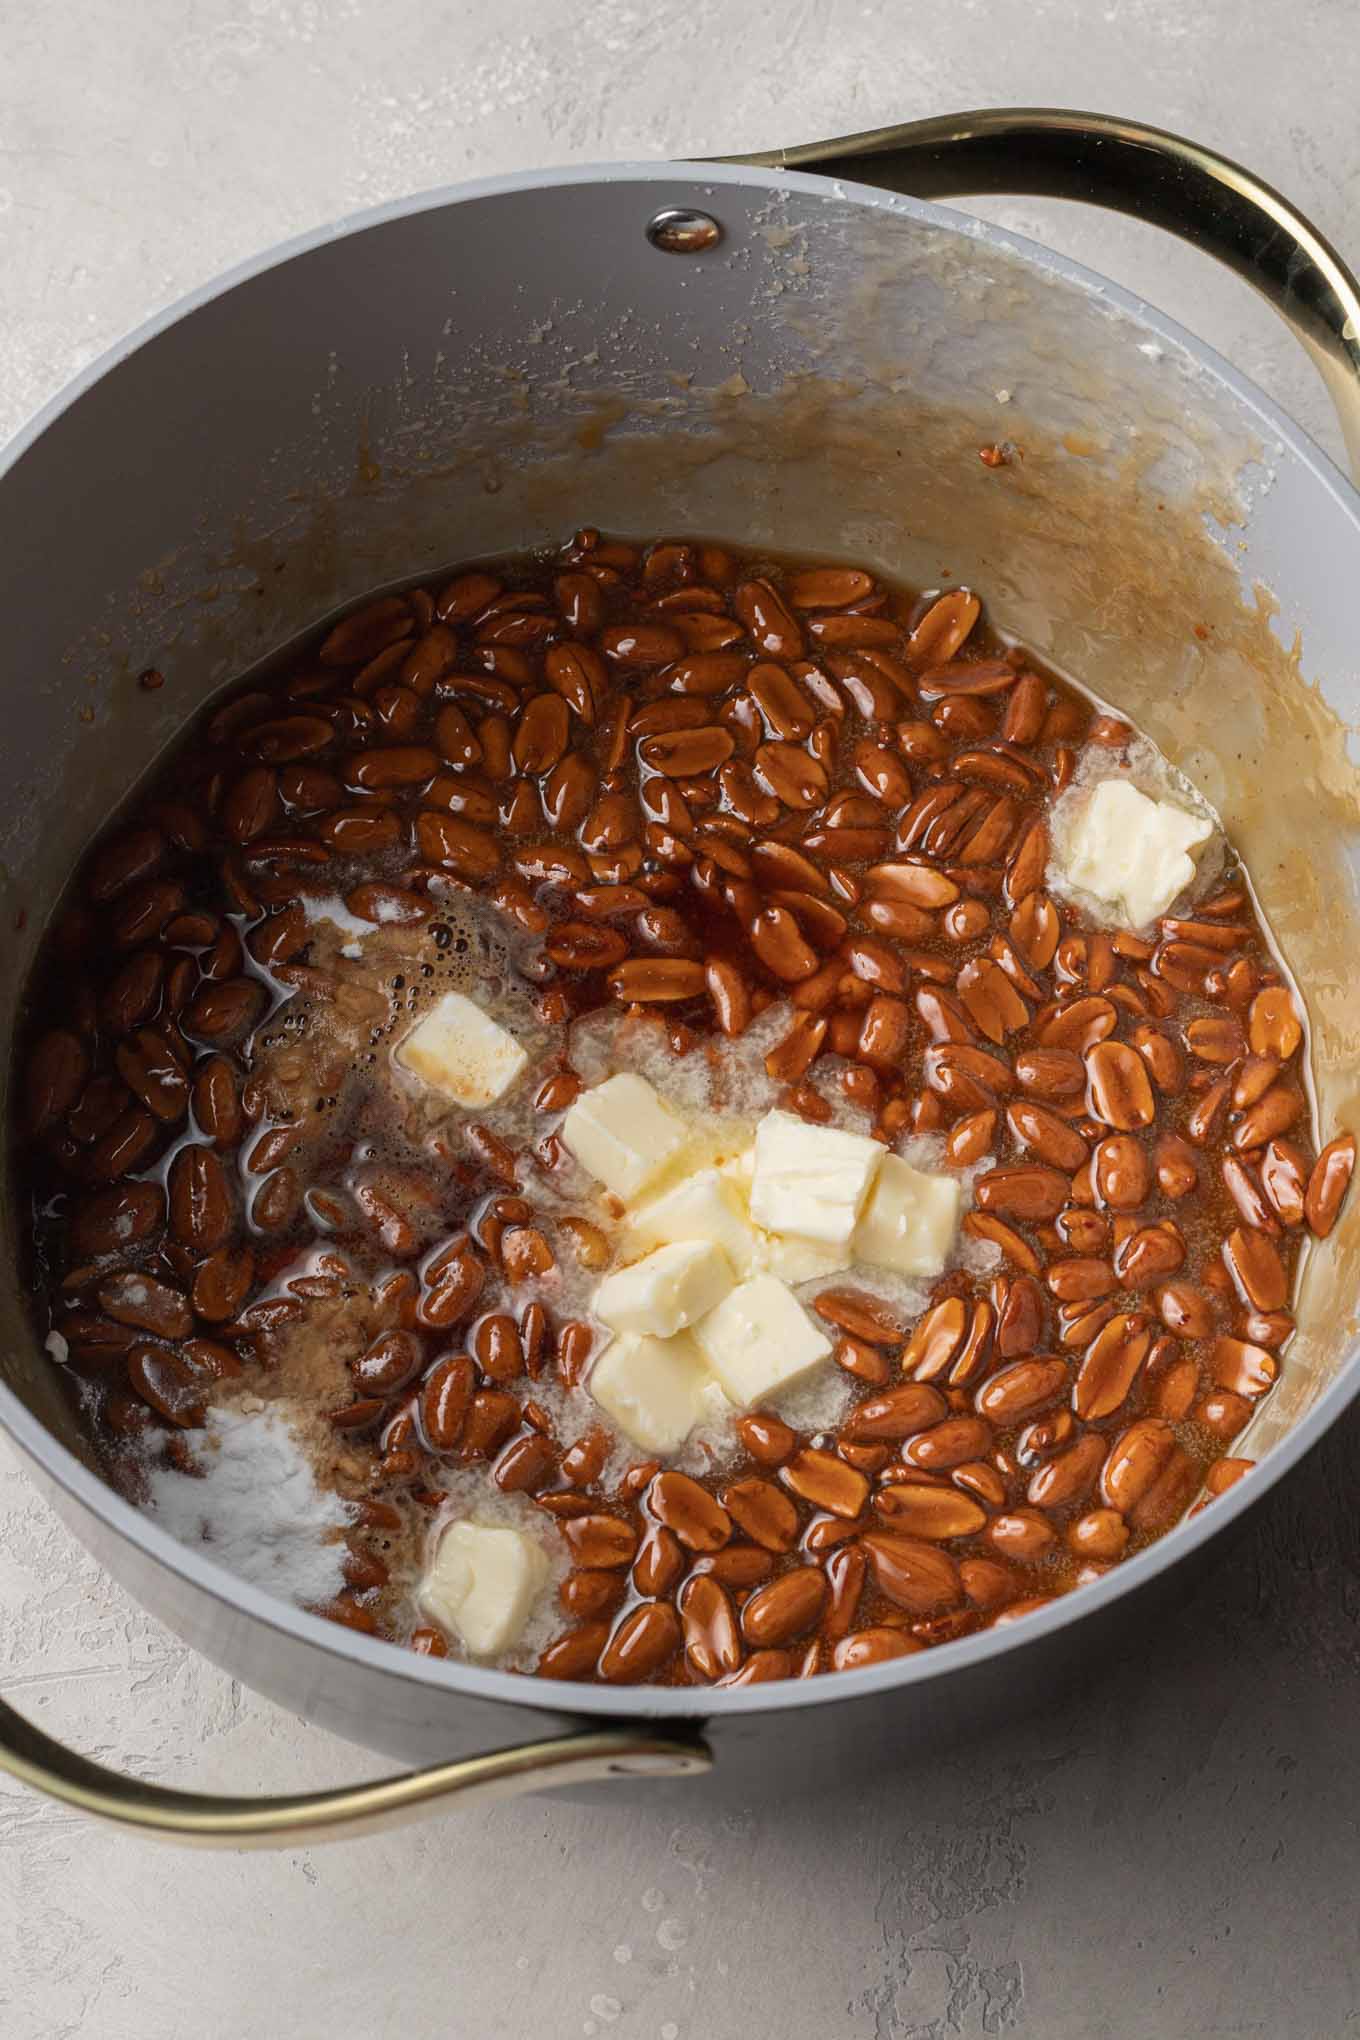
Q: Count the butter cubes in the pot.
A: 10